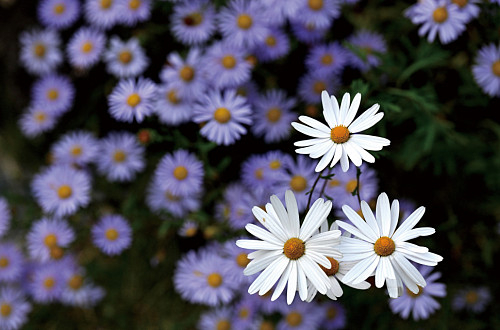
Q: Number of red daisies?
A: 0